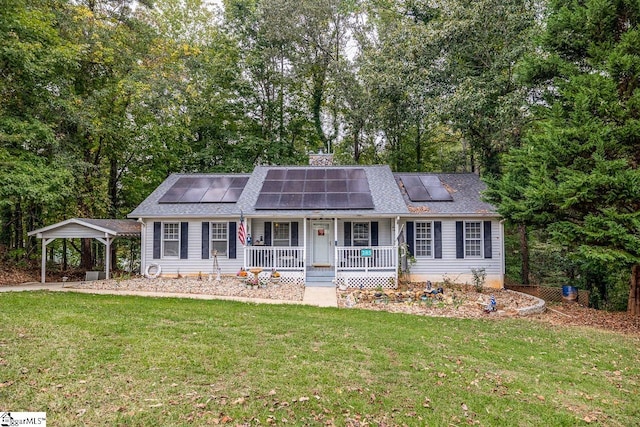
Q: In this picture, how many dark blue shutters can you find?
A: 12